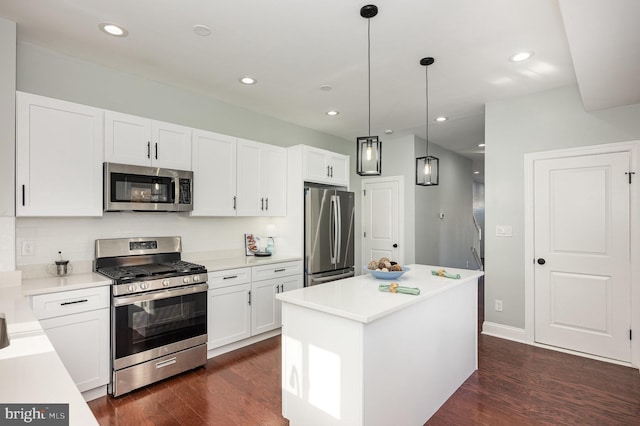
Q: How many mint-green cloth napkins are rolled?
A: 2